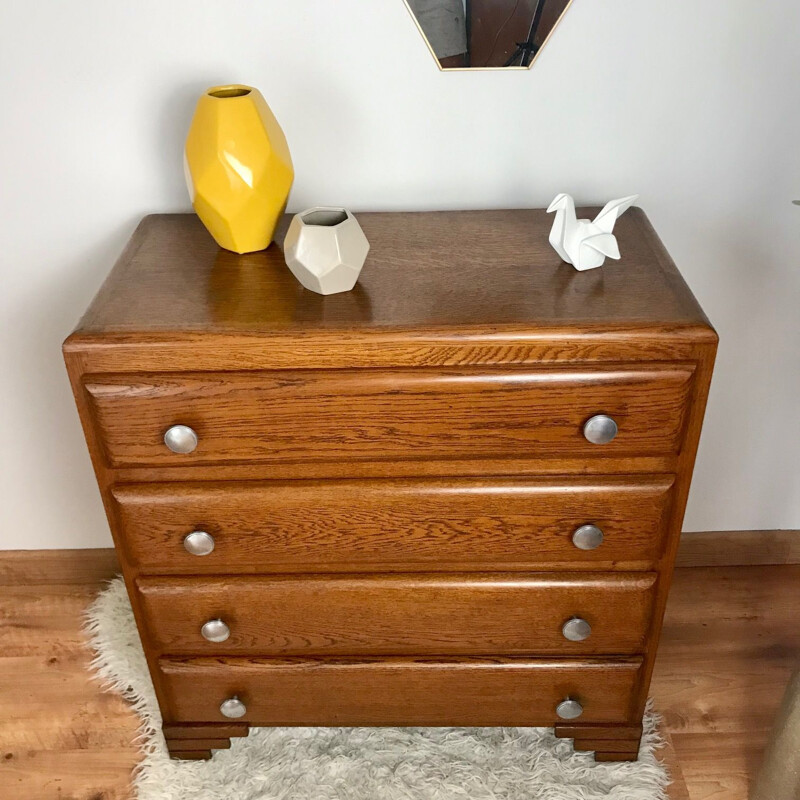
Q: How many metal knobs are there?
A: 8